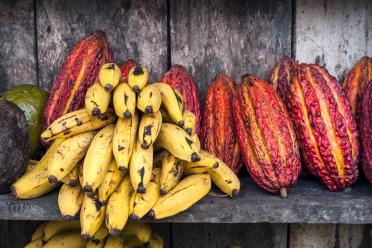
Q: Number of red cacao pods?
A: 9